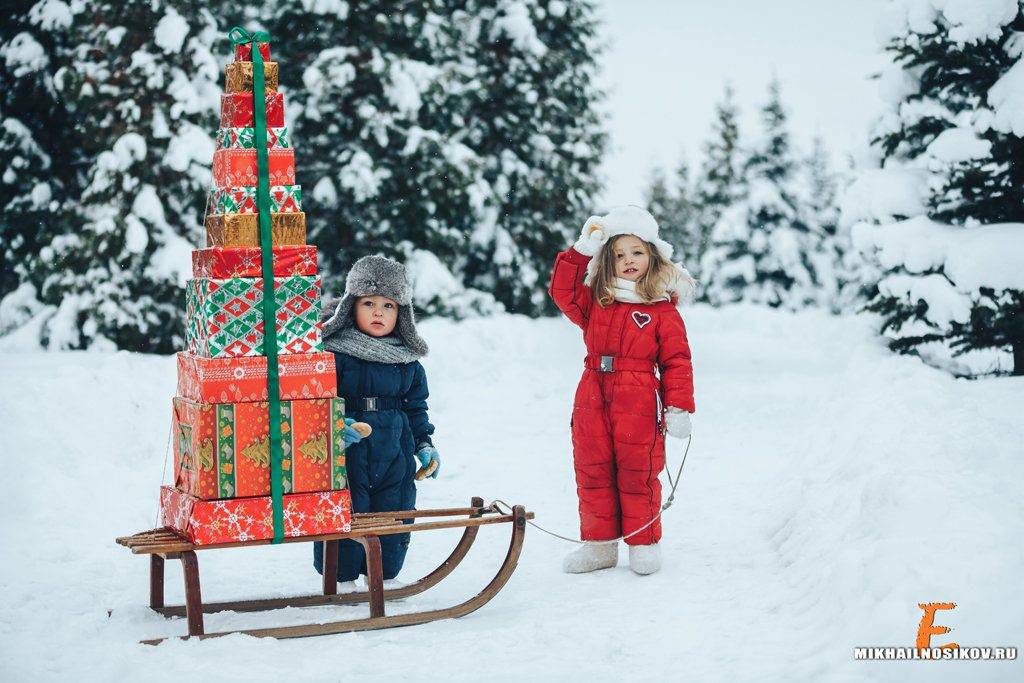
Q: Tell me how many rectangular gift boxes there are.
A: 12